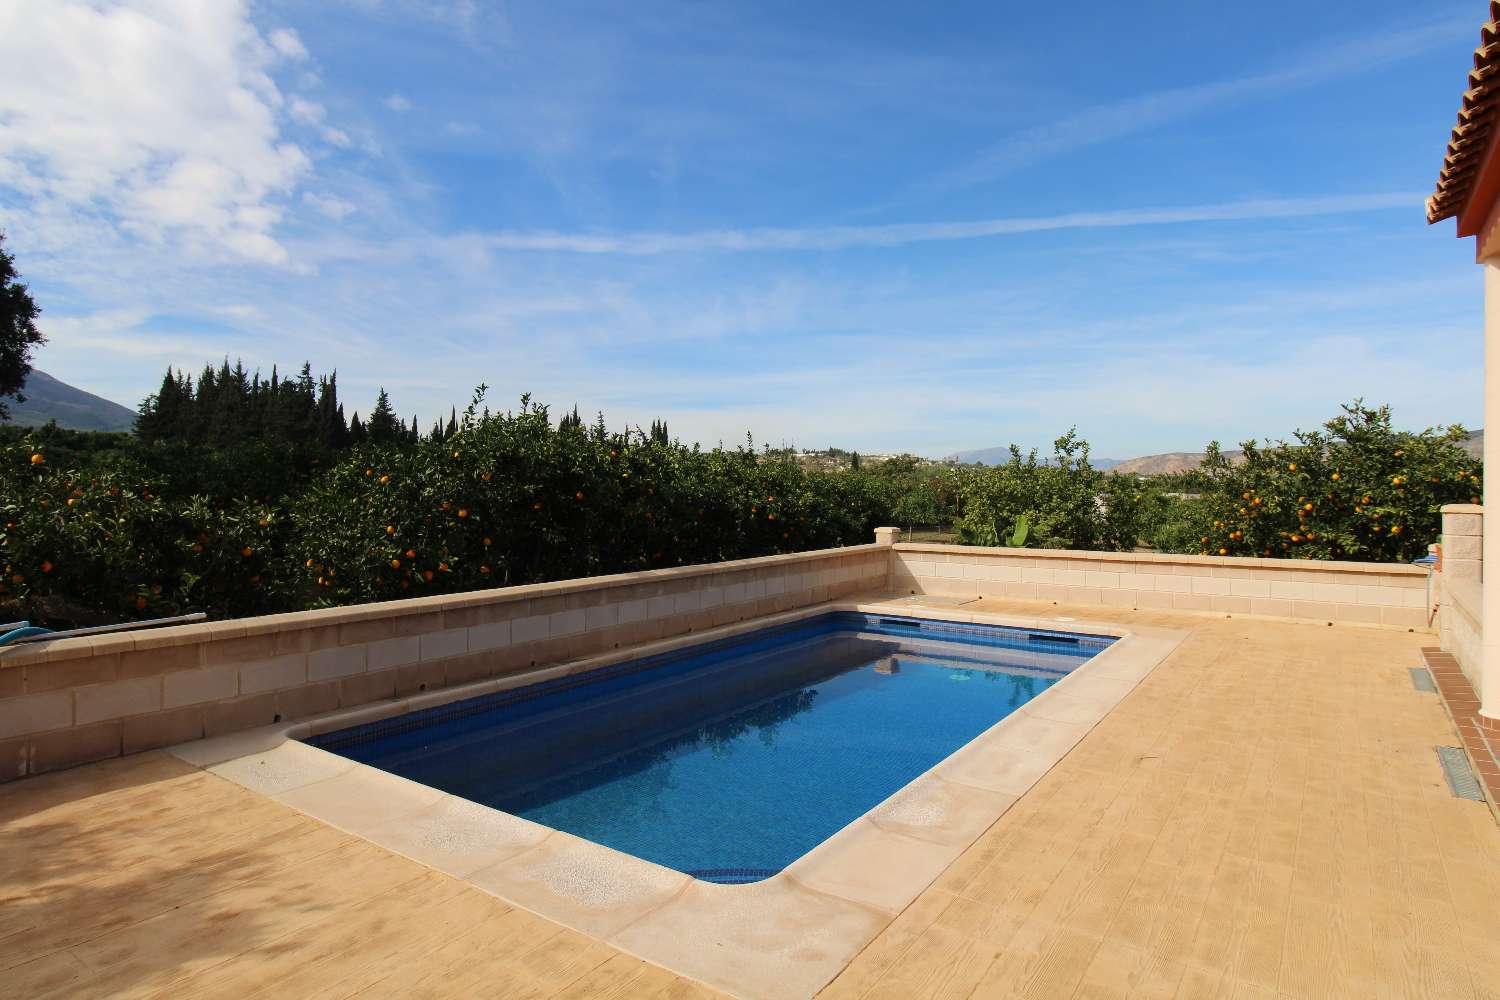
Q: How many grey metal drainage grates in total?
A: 2